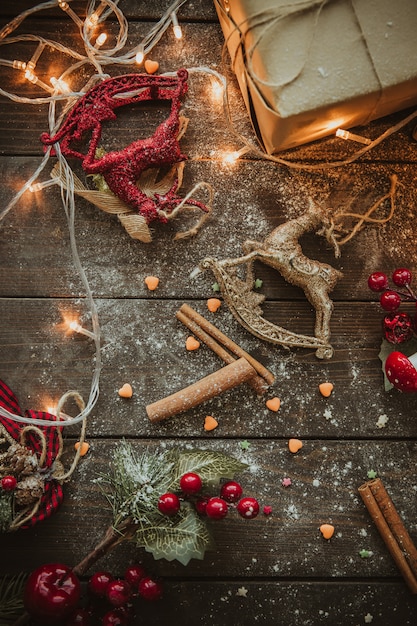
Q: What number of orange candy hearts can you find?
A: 11